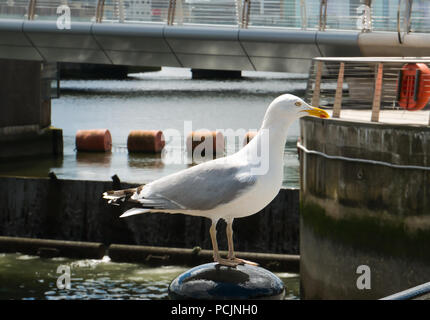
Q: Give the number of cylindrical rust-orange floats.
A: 4